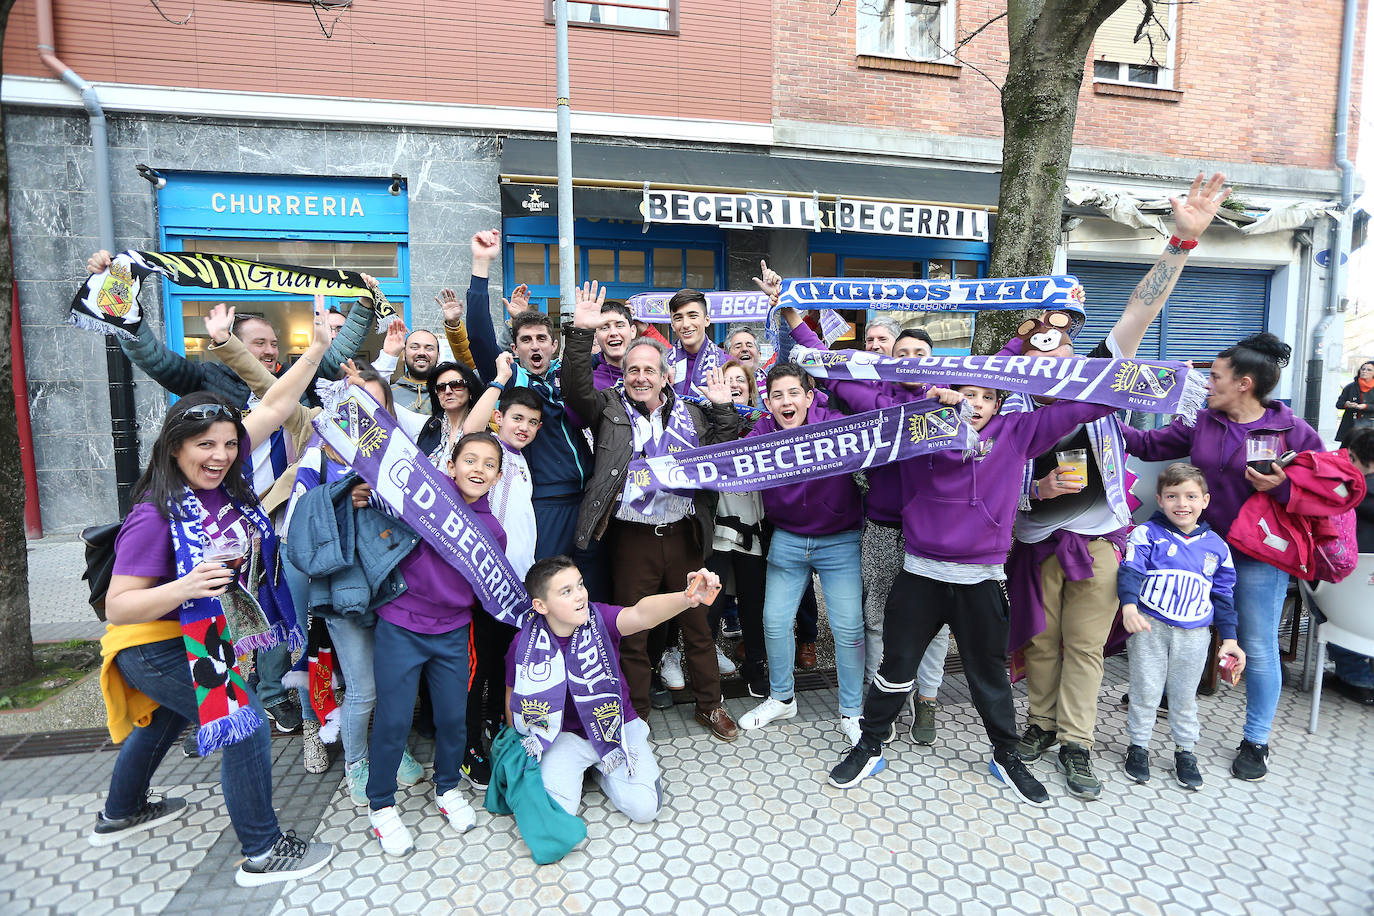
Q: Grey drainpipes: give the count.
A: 2